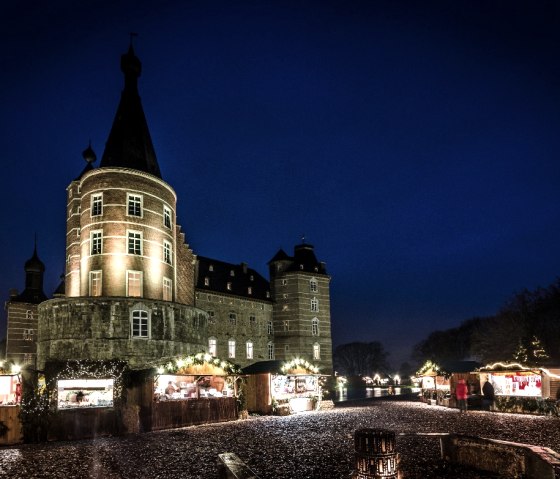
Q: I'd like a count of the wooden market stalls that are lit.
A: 6